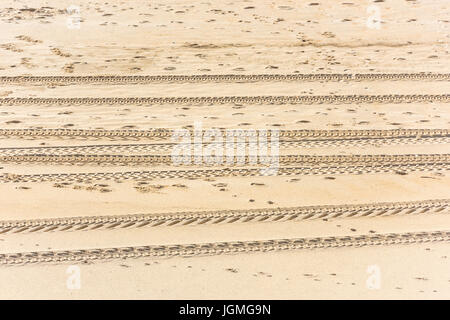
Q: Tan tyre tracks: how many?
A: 8